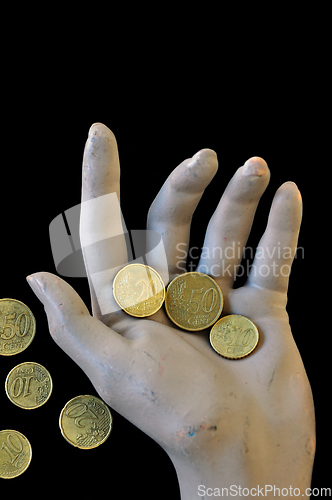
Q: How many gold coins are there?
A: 7